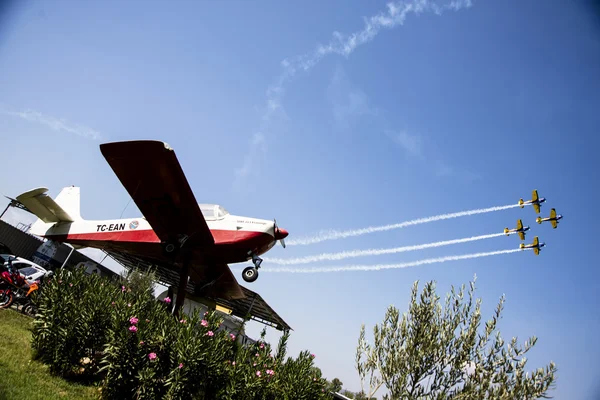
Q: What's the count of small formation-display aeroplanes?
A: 4